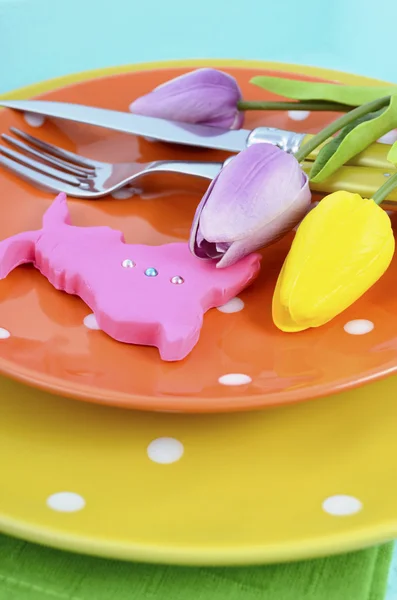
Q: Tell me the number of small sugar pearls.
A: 3